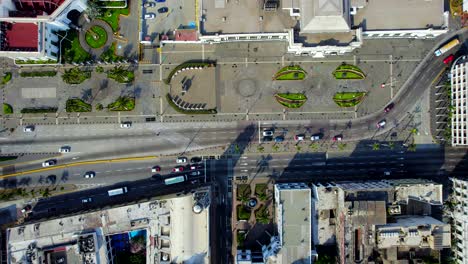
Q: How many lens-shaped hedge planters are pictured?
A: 4